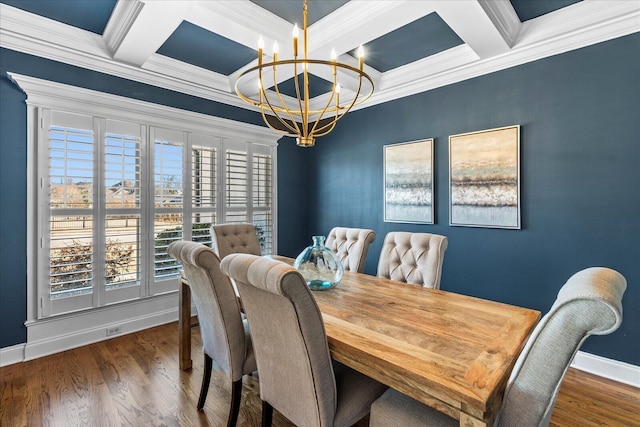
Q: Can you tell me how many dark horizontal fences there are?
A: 1